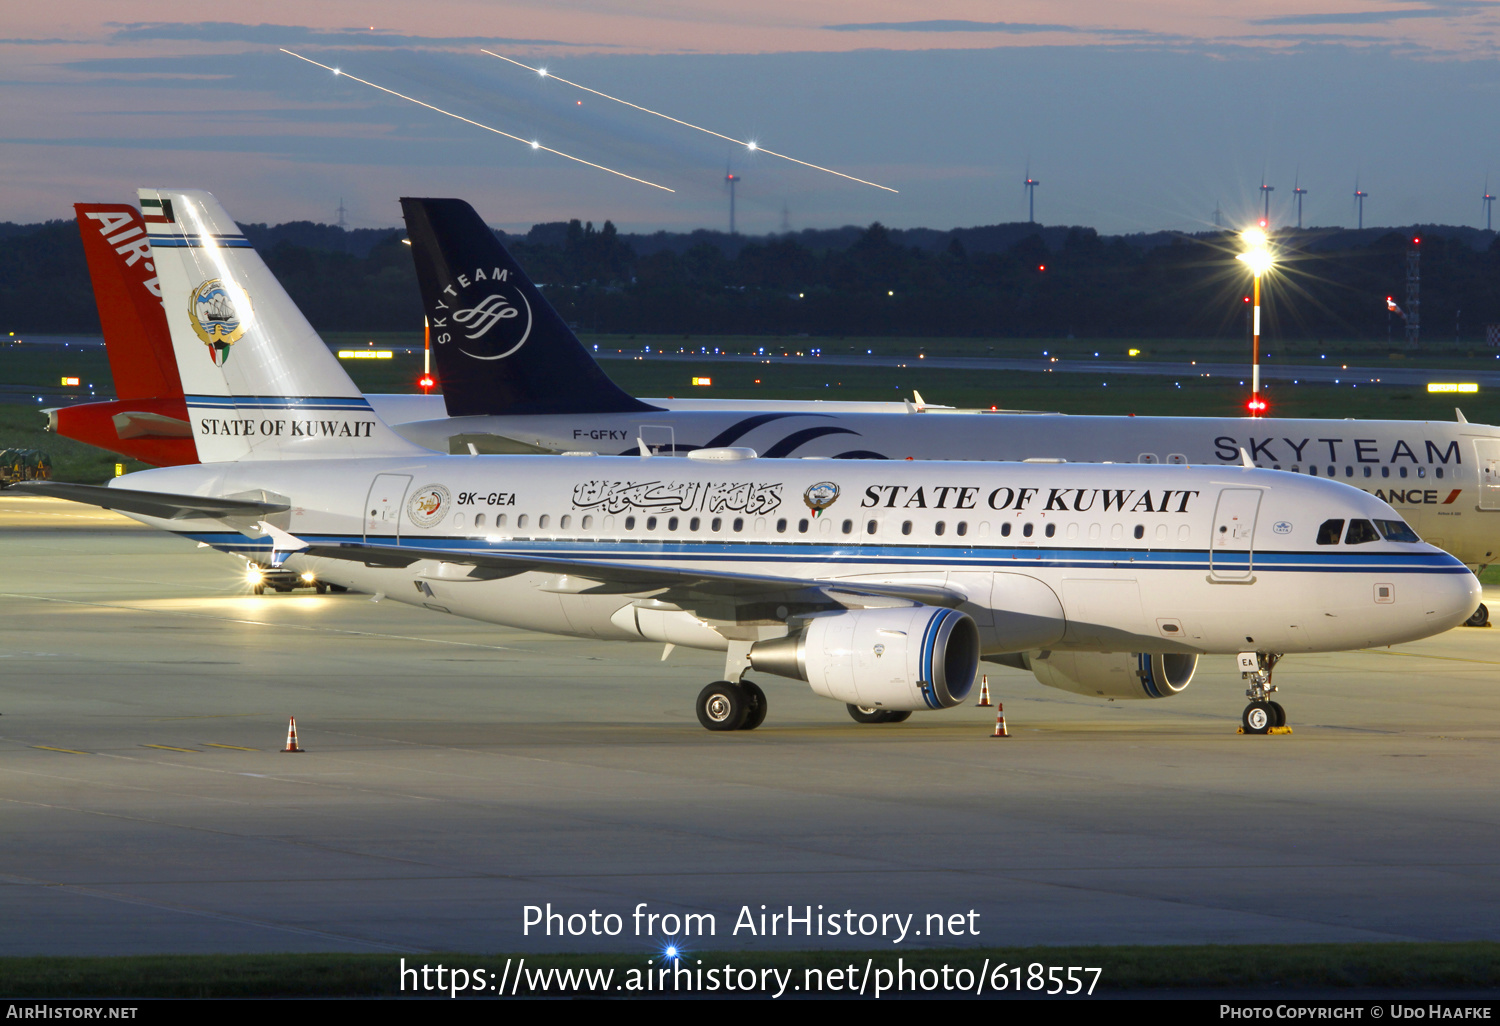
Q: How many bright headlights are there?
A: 2